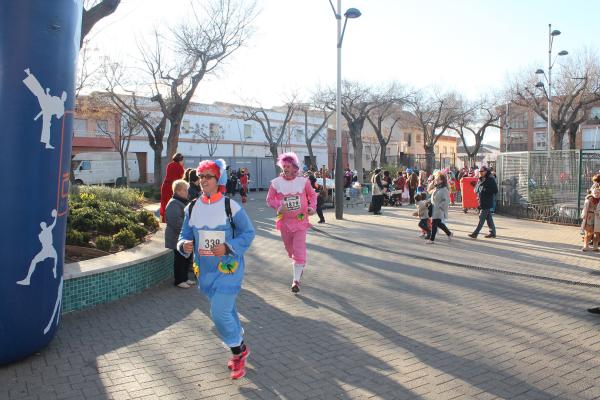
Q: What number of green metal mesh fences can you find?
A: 1